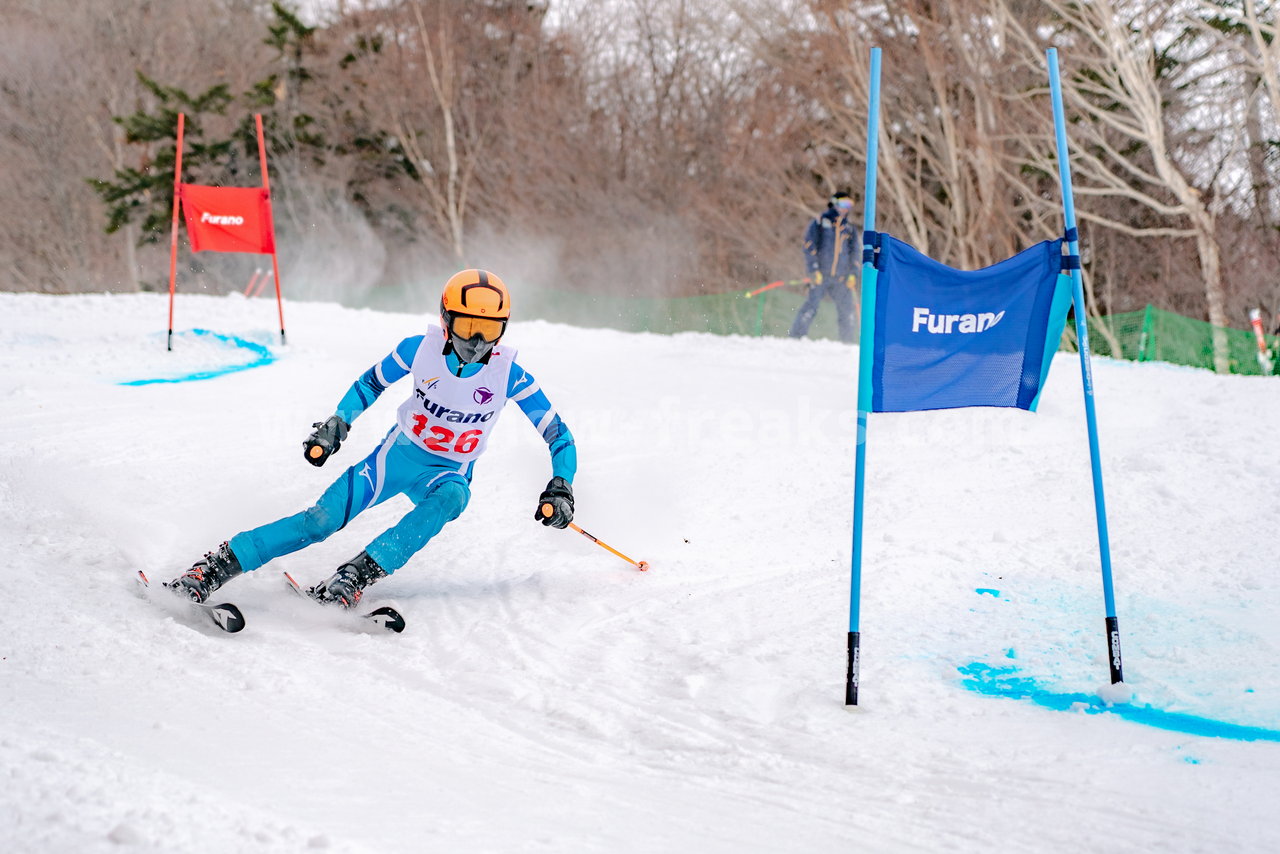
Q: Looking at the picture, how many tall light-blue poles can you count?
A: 2